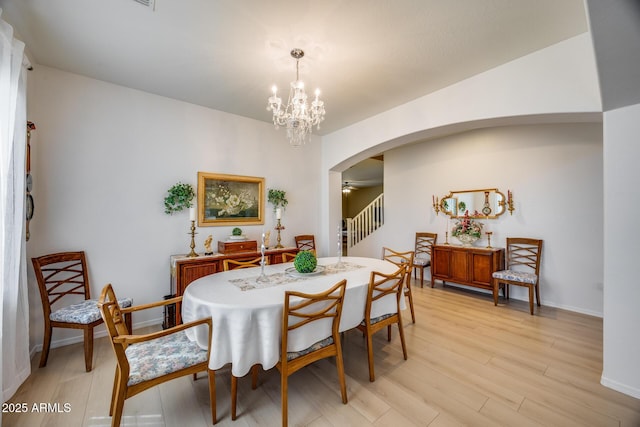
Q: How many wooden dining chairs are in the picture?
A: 10